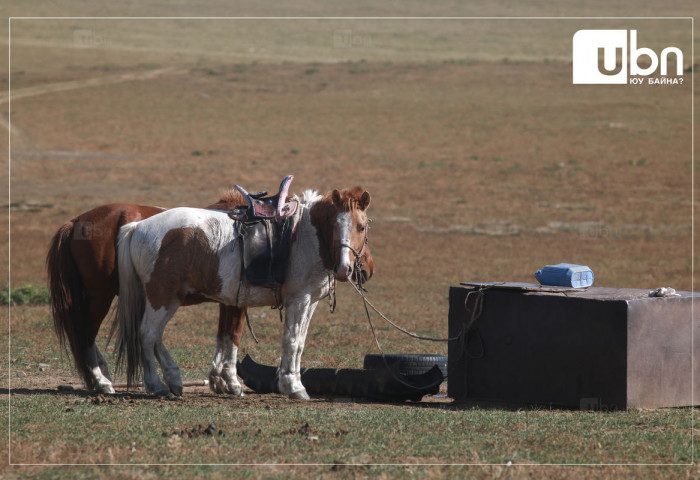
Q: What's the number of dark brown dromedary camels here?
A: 0